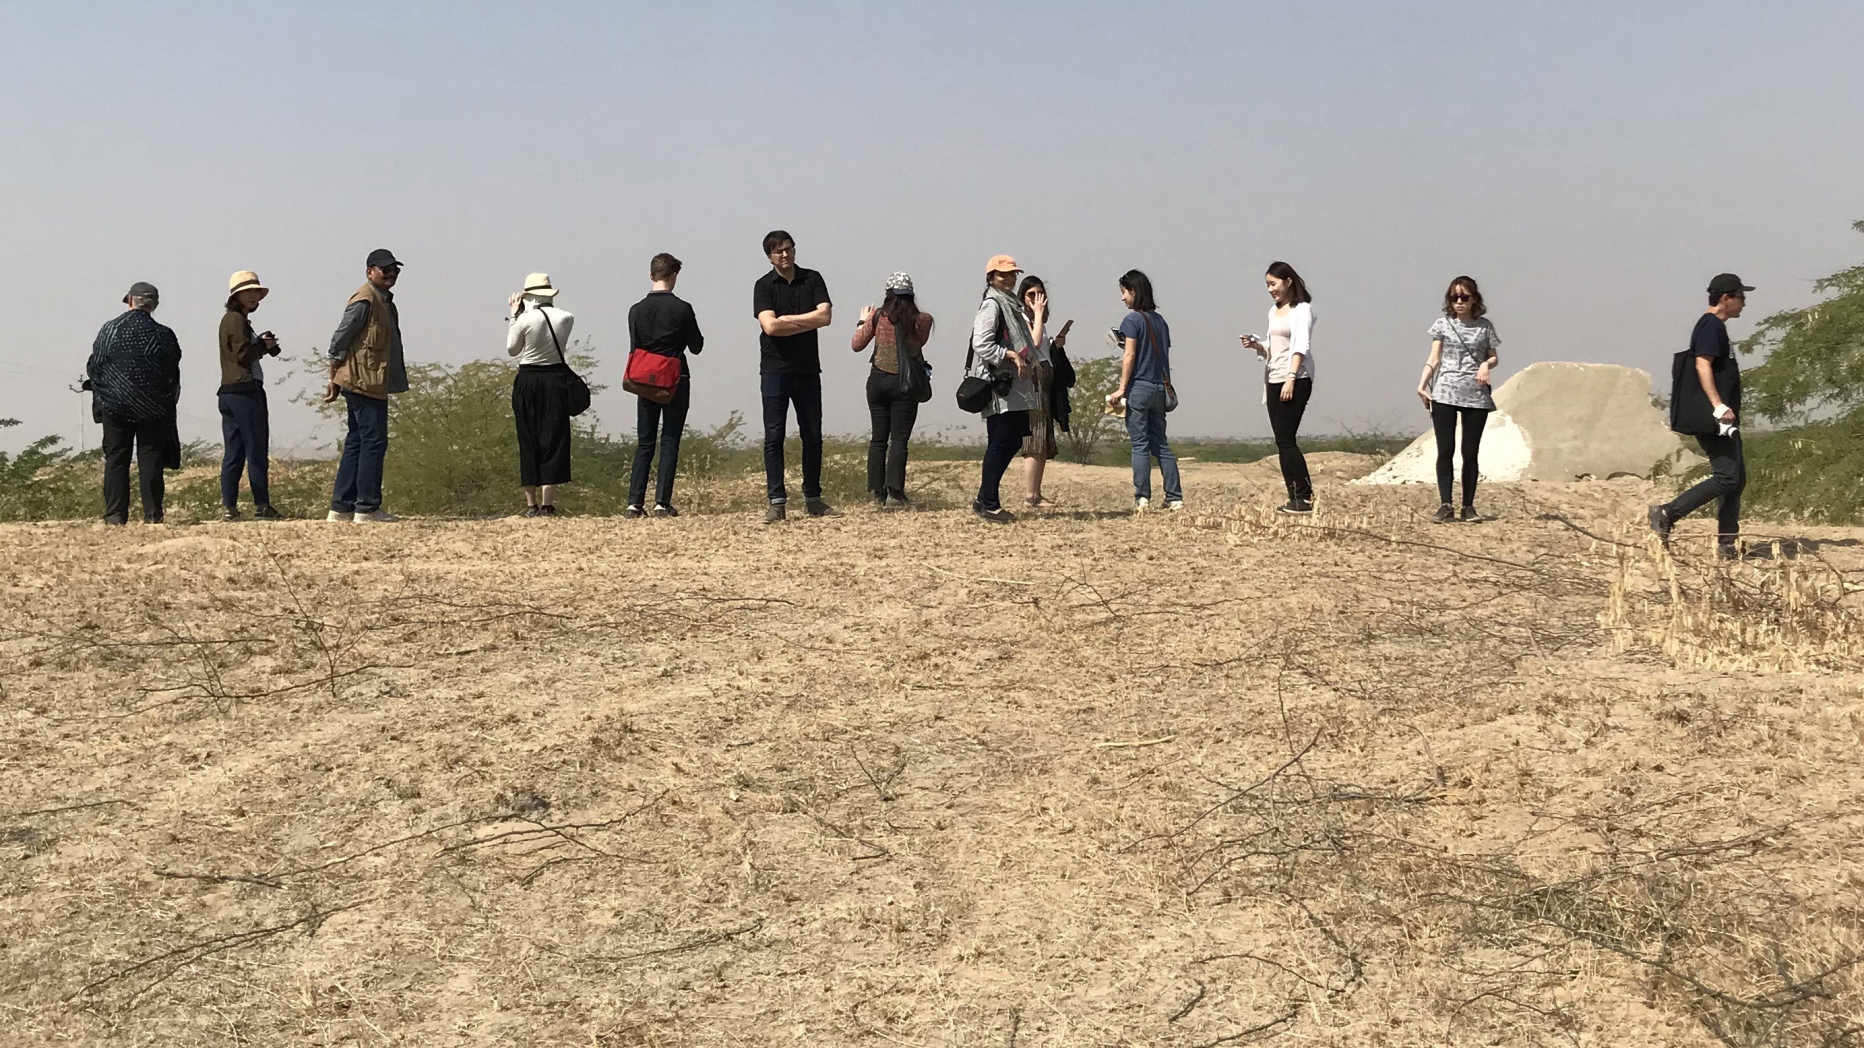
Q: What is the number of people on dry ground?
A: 13